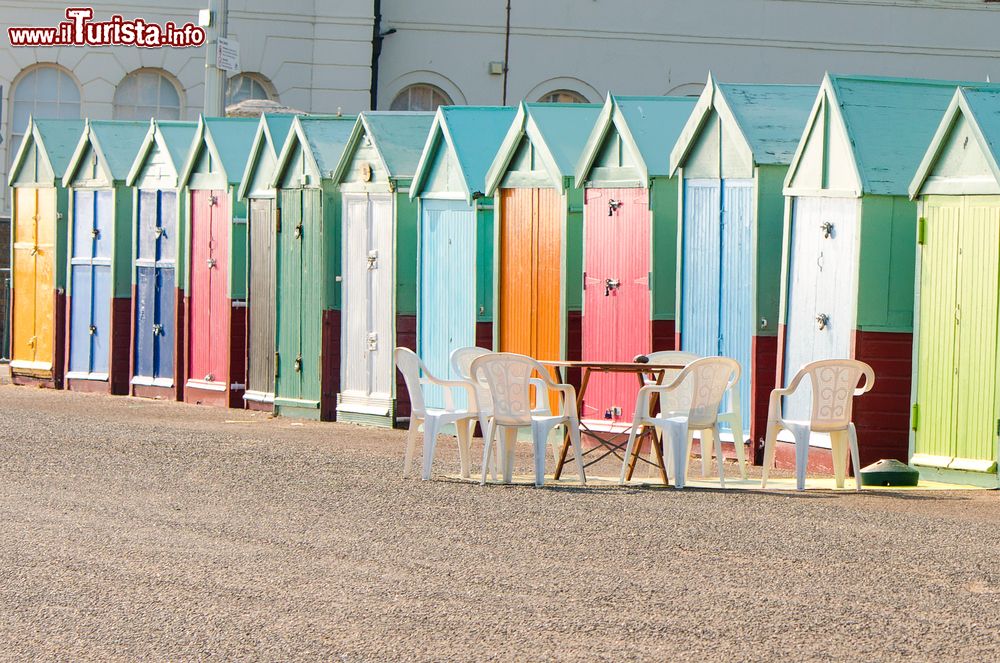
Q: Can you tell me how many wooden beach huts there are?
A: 13